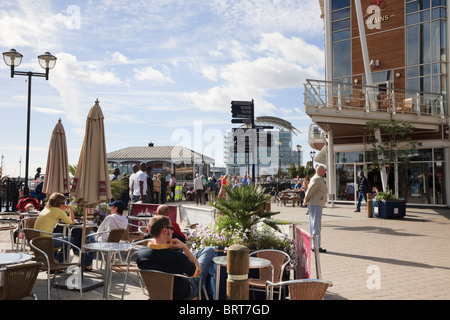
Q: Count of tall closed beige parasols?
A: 2